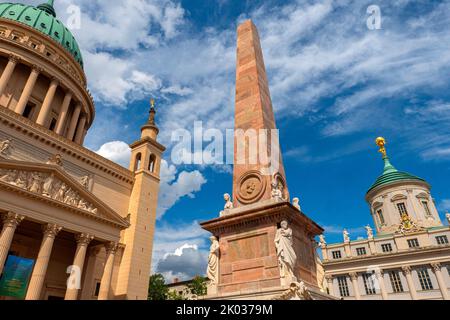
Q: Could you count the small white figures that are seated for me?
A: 3